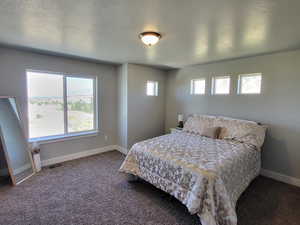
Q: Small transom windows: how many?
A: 4